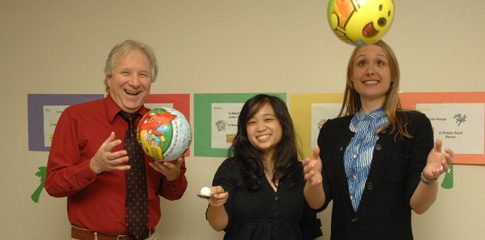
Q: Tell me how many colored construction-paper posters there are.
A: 5